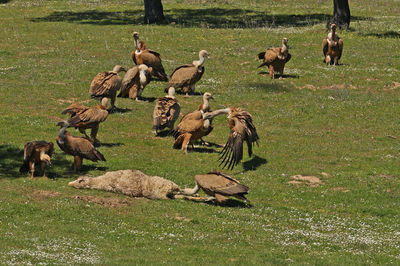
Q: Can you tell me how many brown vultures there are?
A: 14